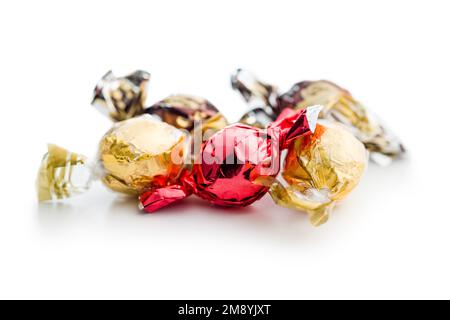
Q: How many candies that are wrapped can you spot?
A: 5